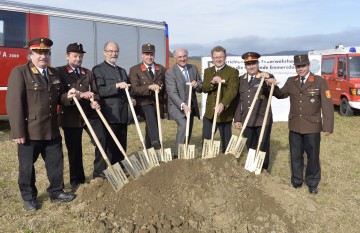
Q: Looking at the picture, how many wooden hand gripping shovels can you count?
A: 8